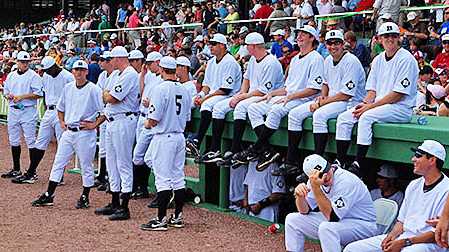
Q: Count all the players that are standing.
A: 9